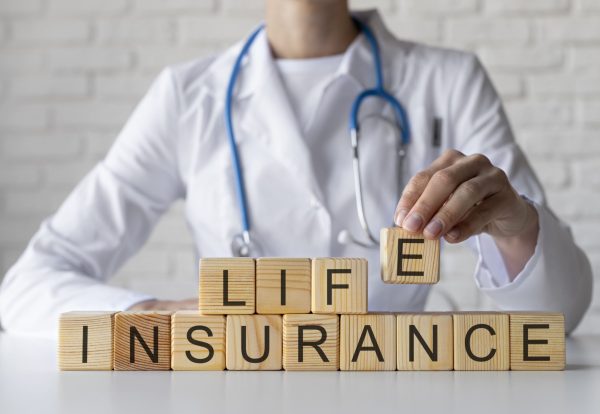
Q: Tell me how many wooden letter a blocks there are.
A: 1